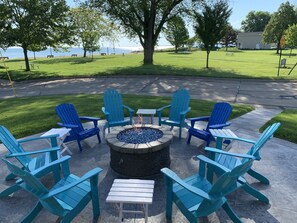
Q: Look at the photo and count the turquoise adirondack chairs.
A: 6